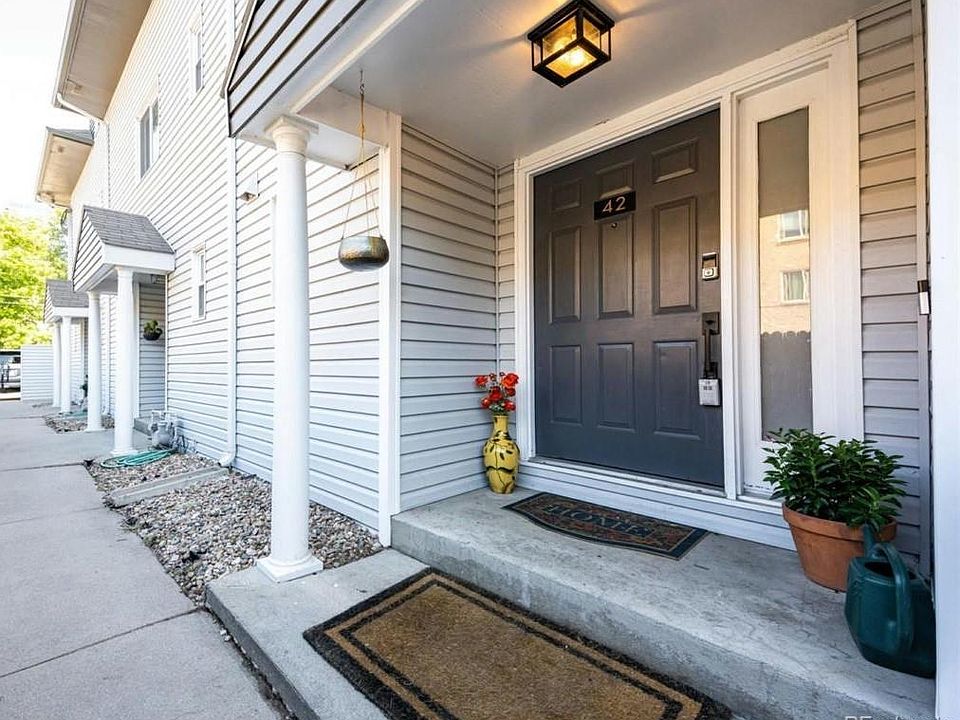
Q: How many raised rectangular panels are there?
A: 9